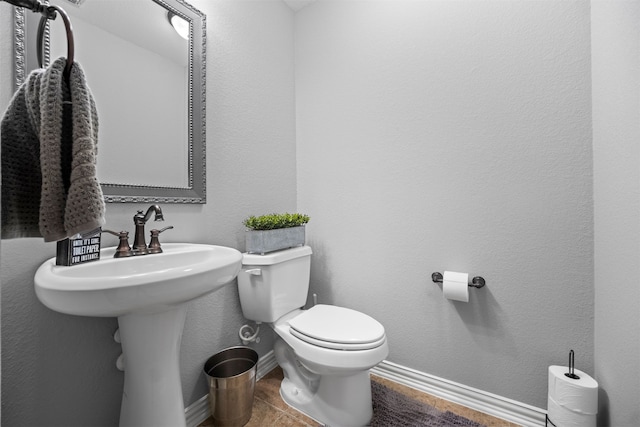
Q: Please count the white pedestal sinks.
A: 1